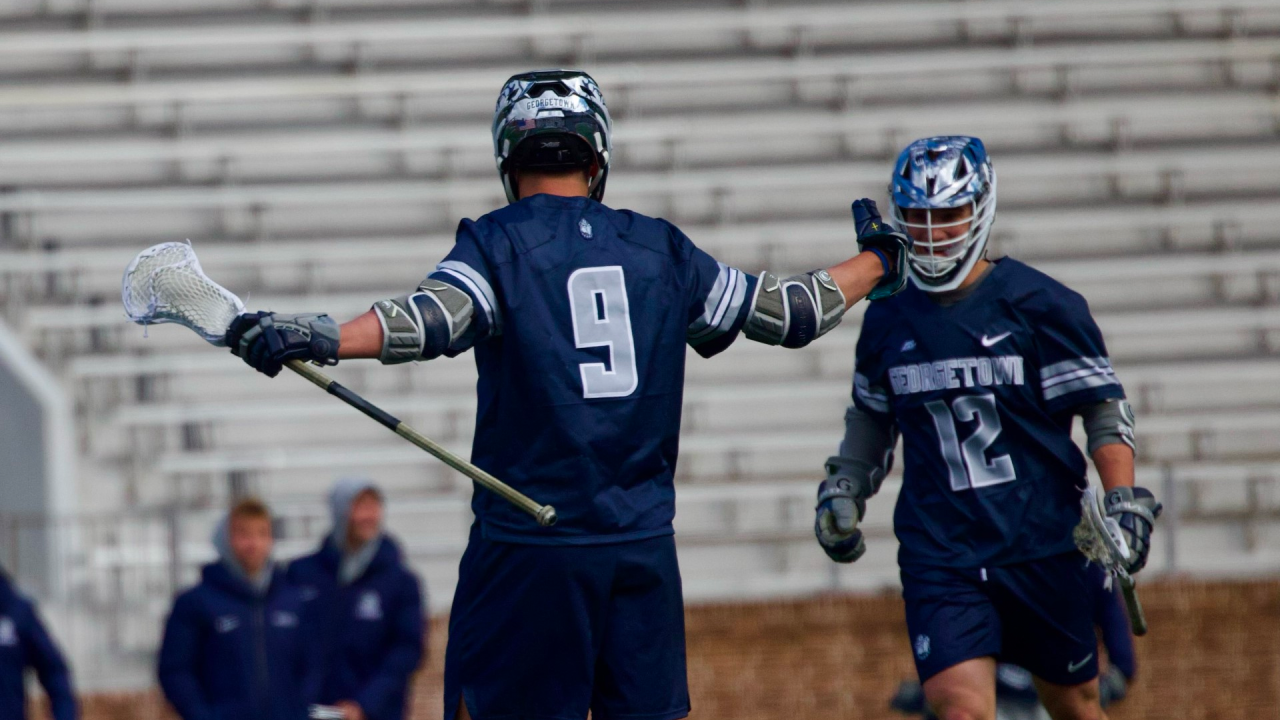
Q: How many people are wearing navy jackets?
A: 3